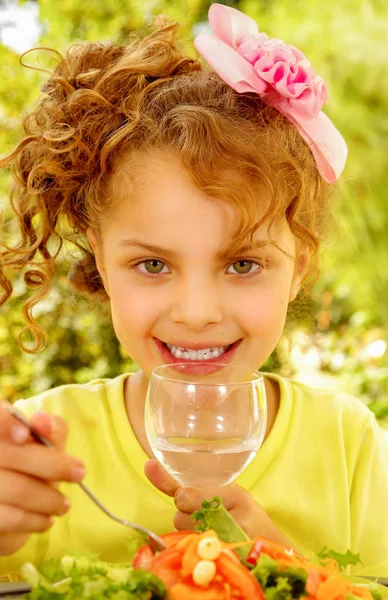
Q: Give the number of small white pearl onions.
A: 2